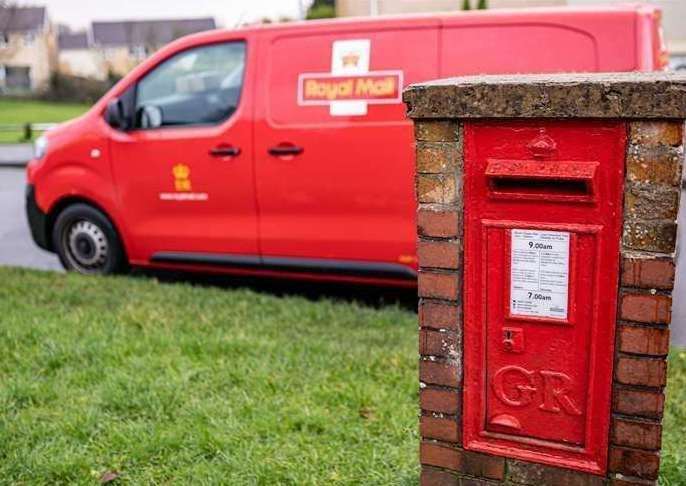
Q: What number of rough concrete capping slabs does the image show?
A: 1